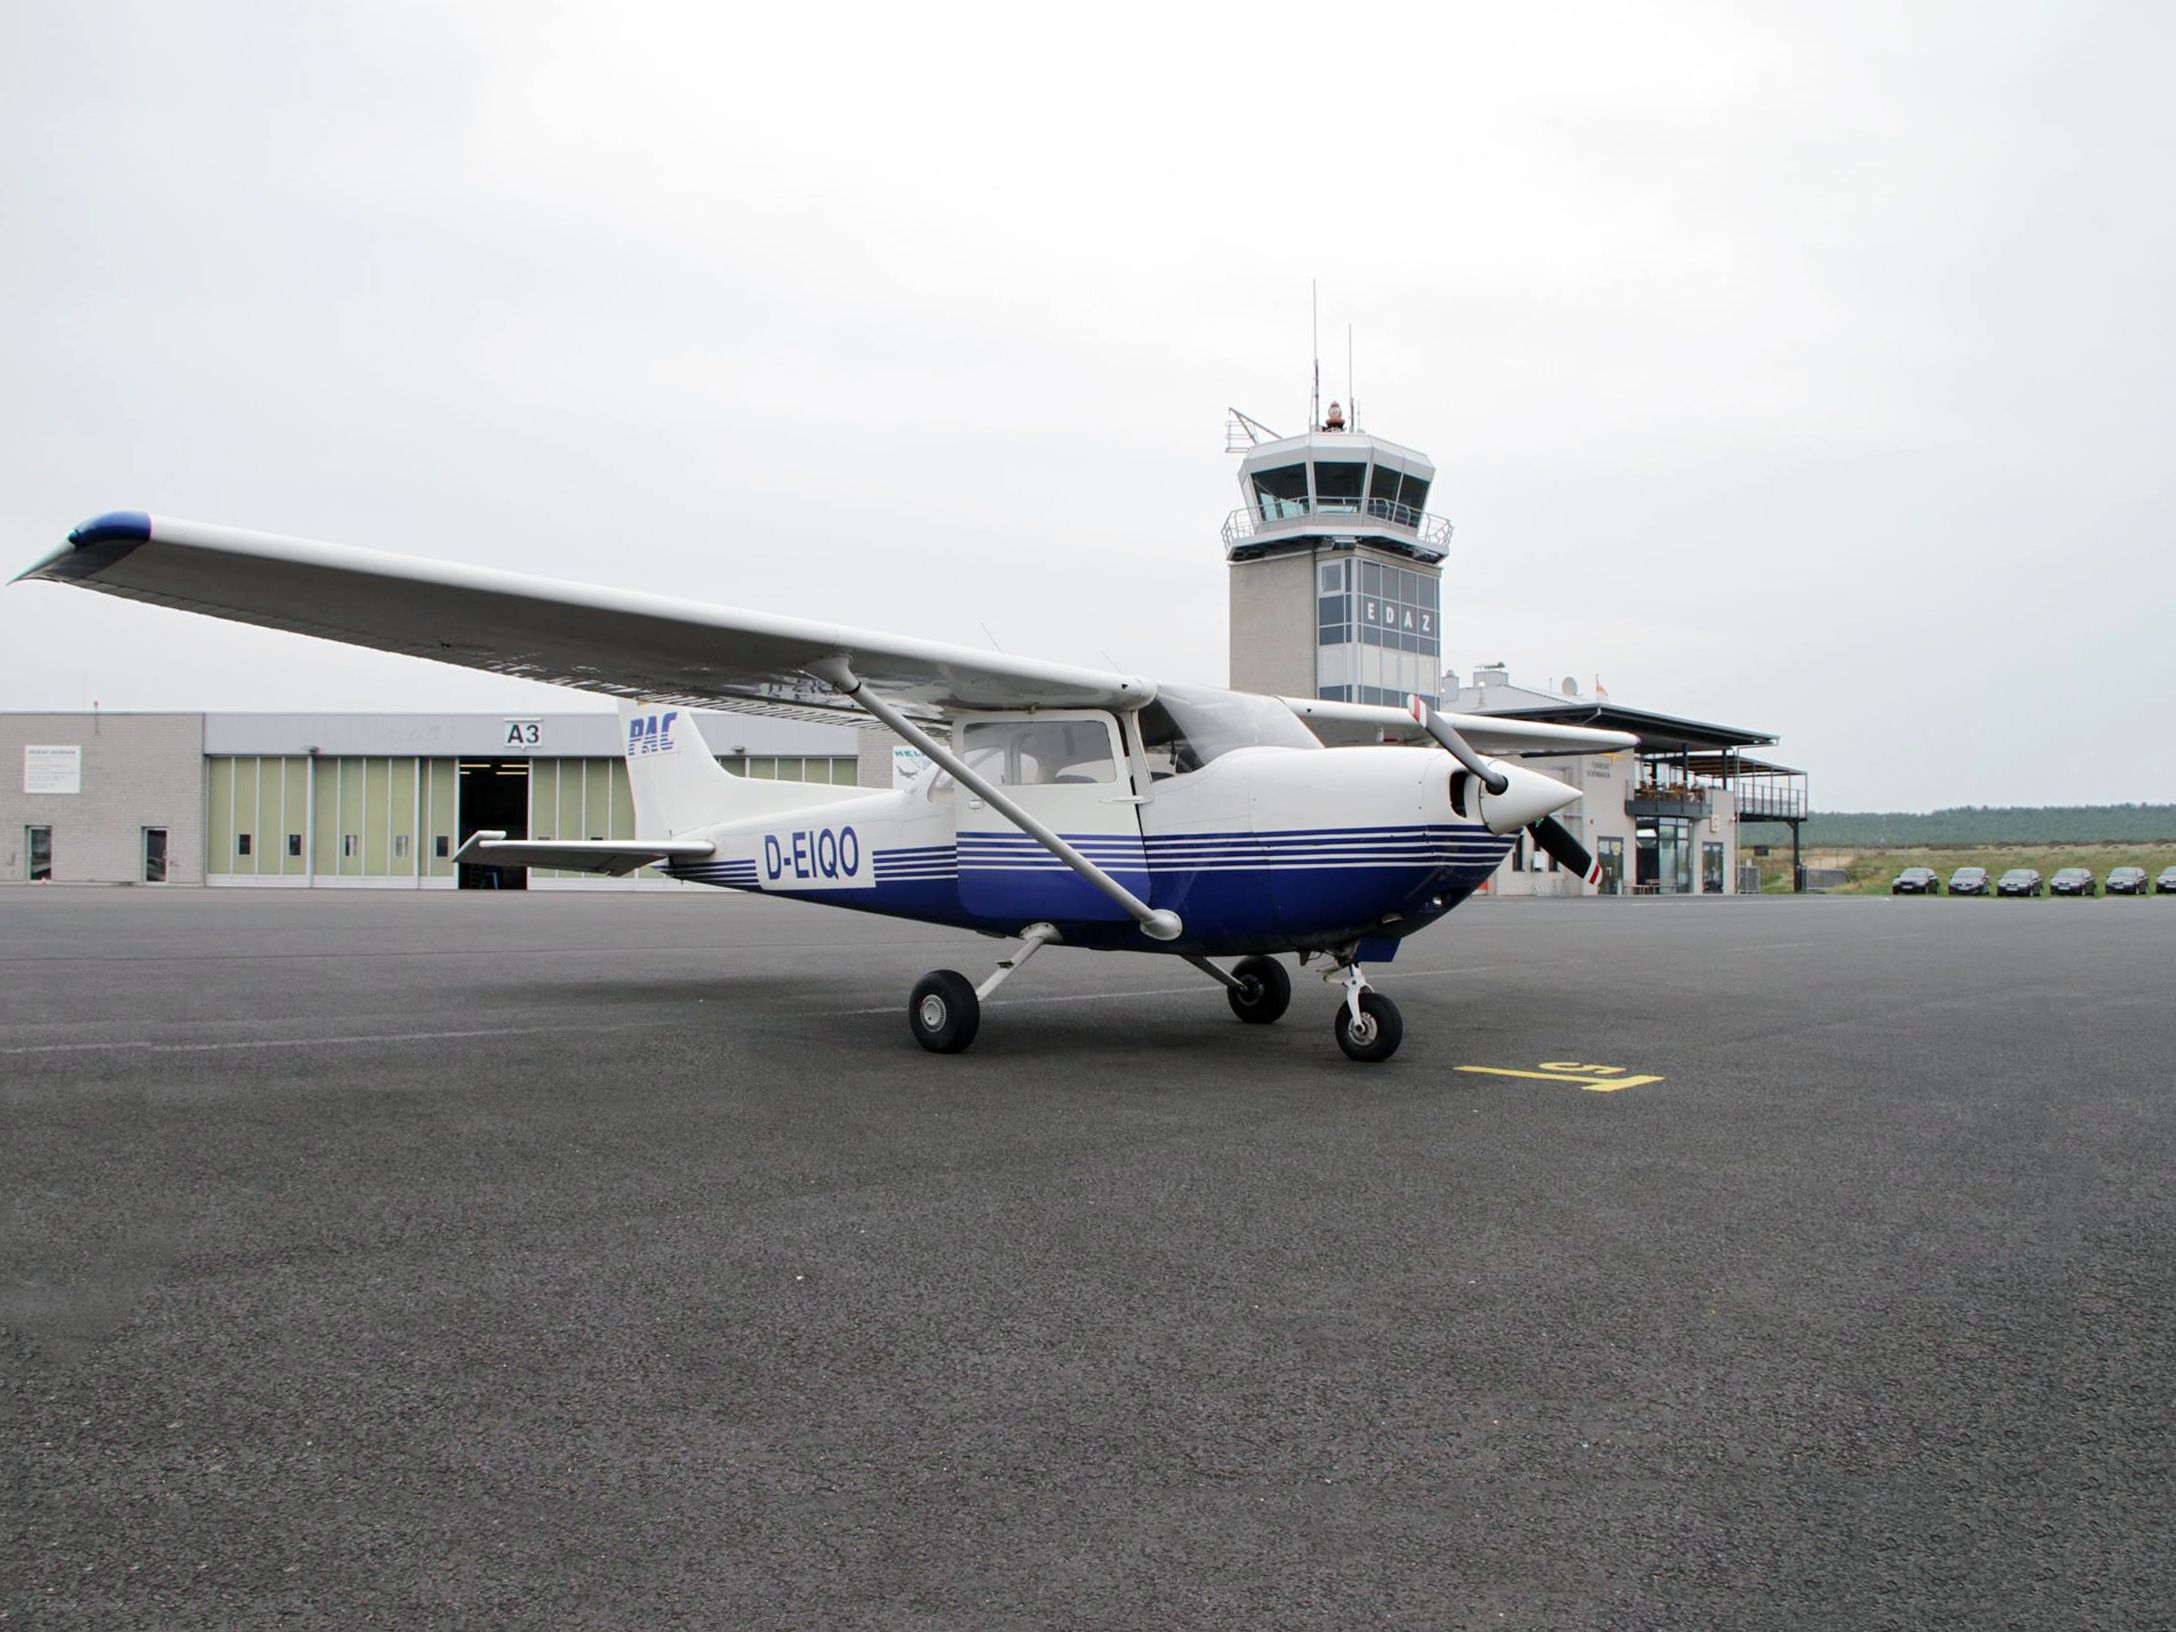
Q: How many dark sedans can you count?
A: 6